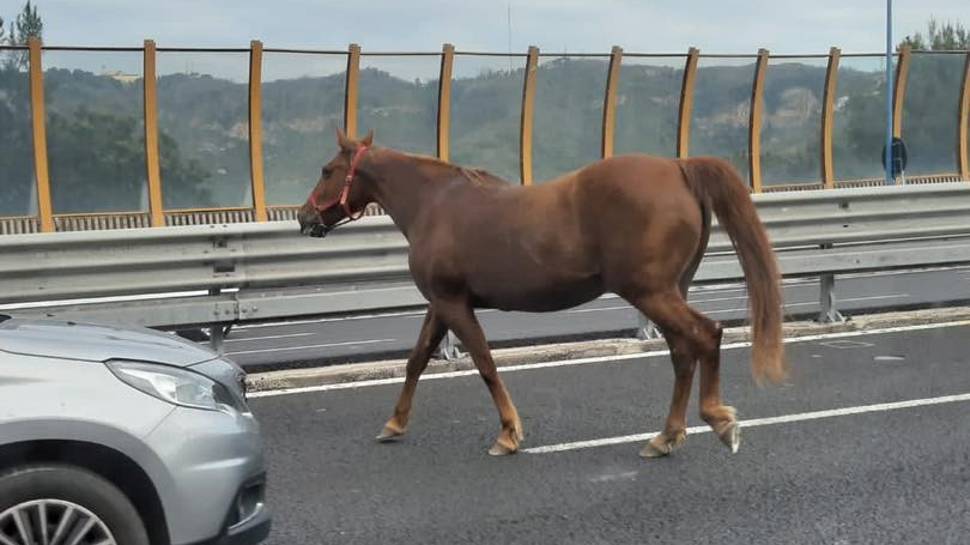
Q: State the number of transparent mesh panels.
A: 12